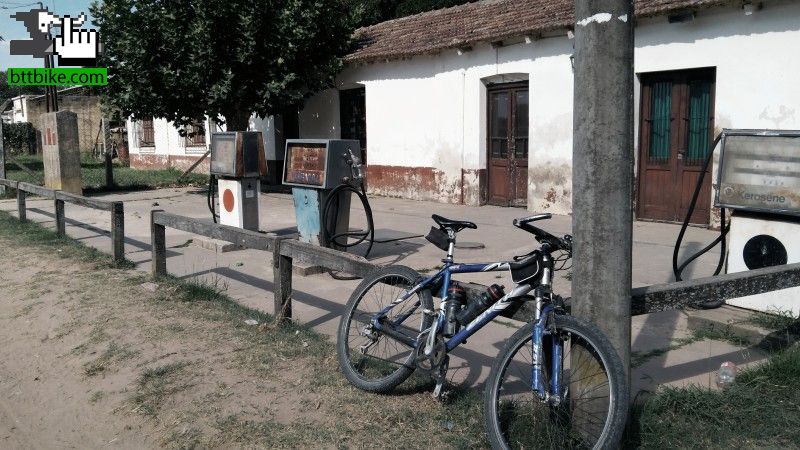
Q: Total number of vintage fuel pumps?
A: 3